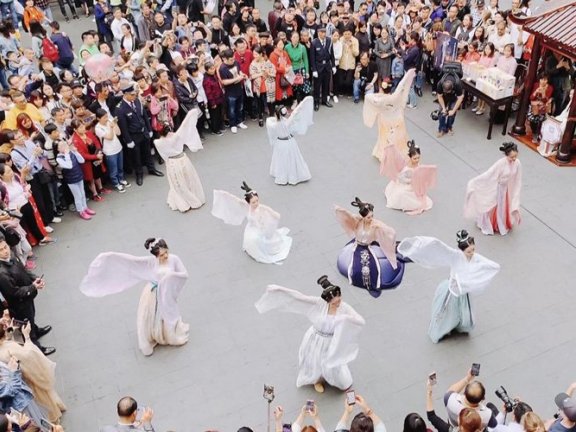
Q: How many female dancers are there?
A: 10